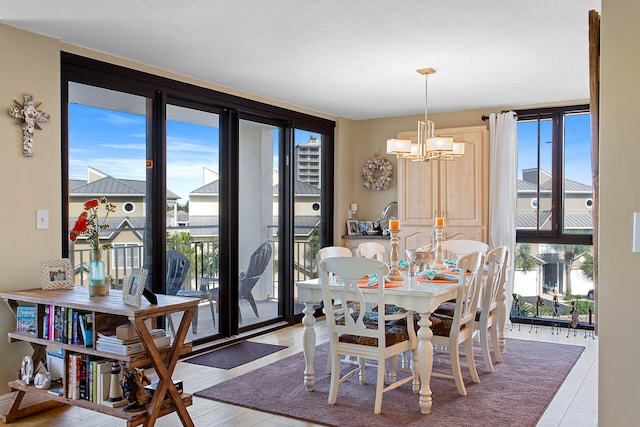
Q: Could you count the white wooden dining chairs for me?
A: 6